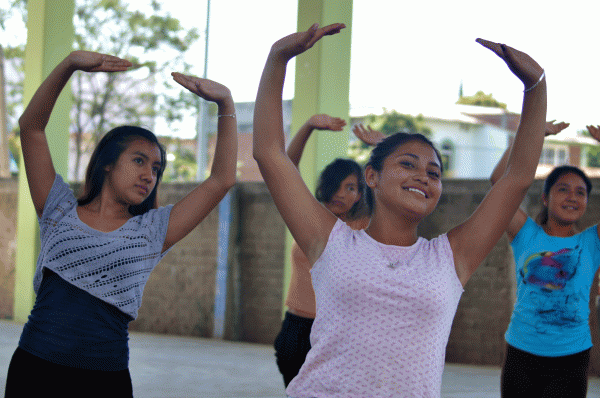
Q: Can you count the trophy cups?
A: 0